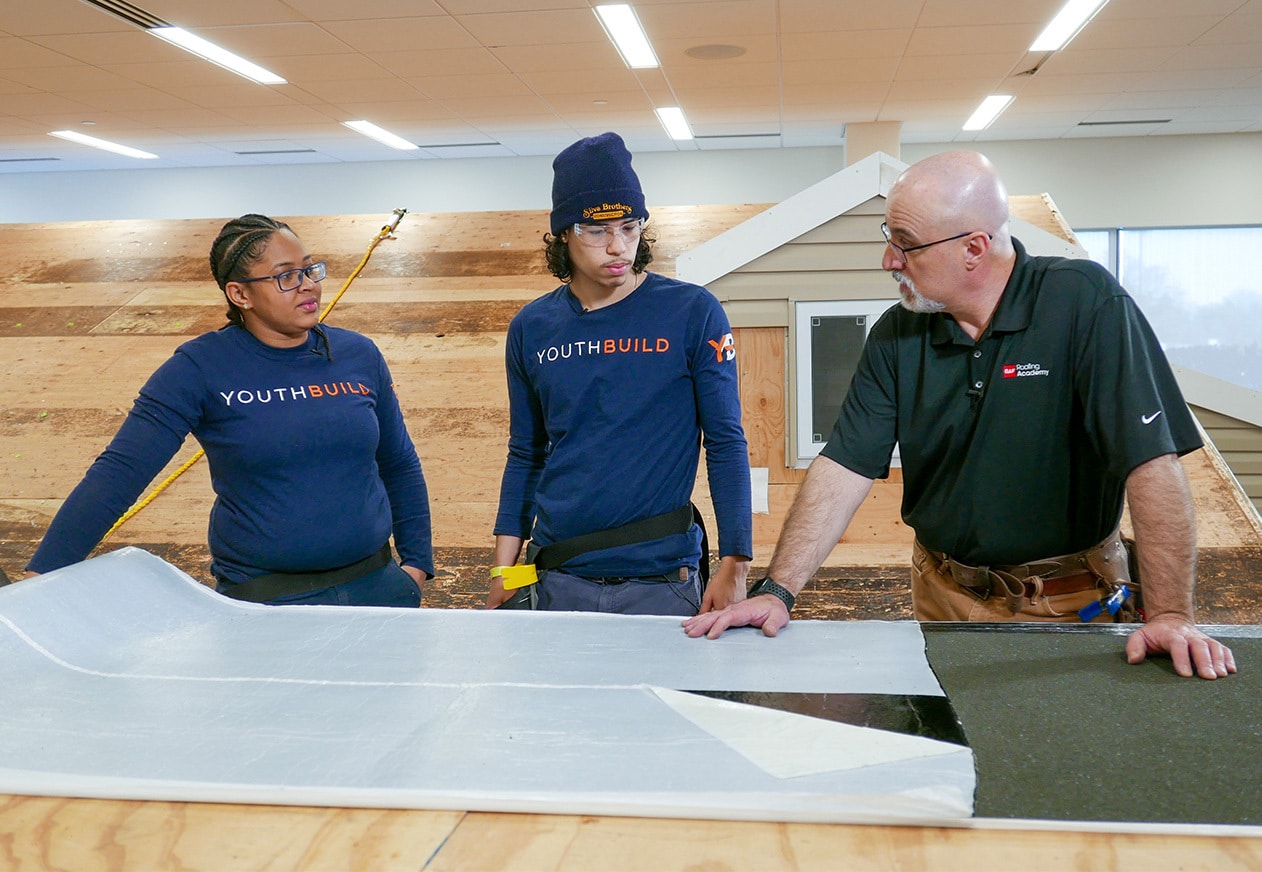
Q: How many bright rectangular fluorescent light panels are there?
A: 7